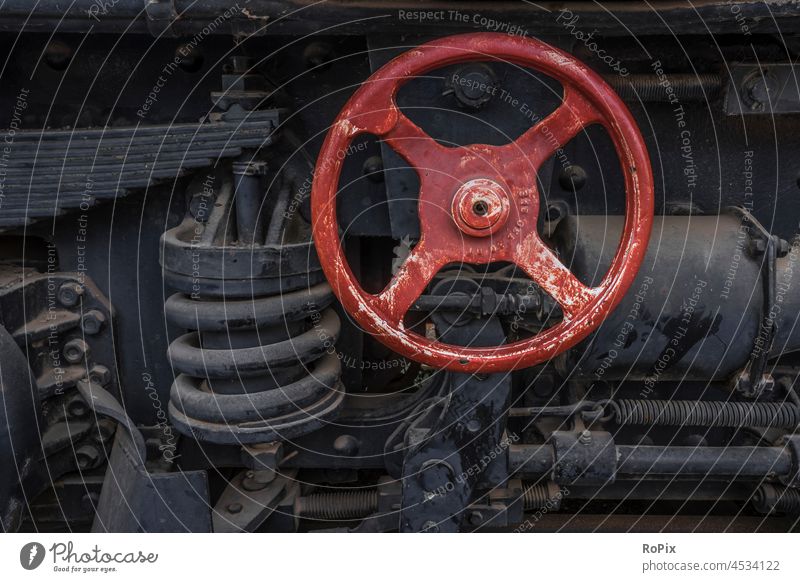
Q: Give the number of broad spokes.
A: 4